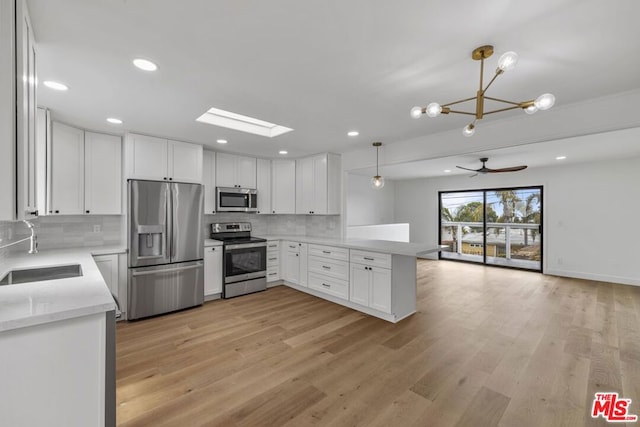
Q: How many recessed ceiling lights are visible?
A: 8